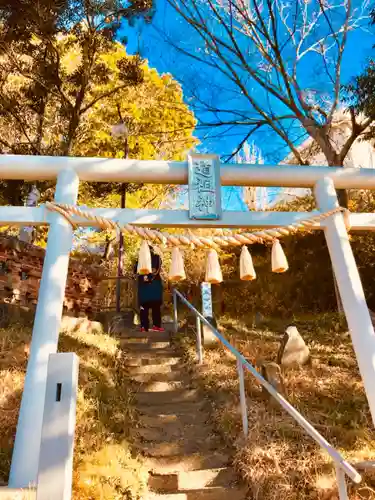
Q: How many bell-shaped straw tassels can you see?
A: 5